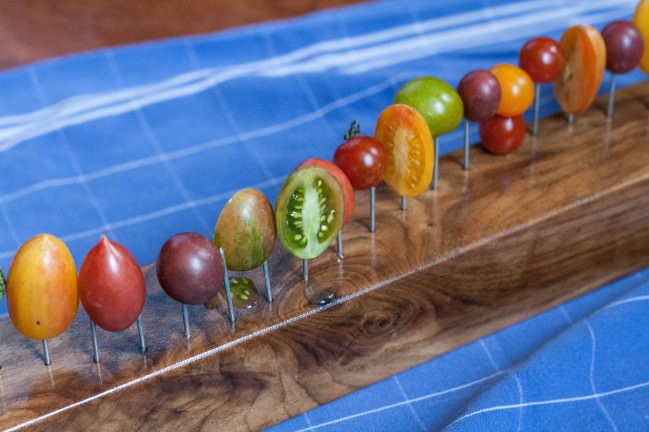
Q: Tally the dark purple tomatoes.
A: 3